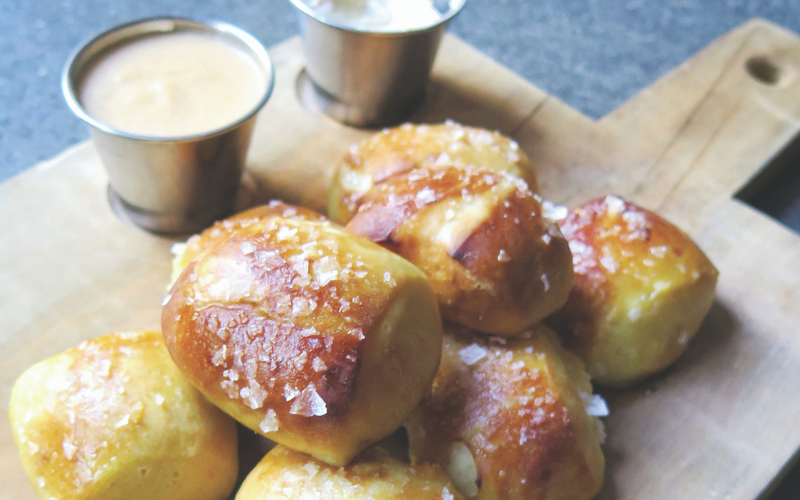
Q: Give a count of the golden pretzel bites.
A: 8